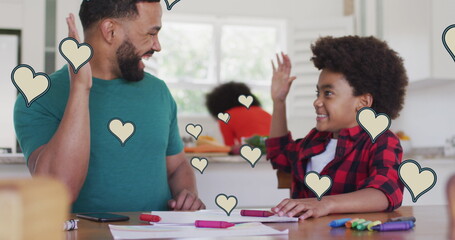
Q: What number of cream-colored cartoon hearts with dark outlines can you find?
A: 14